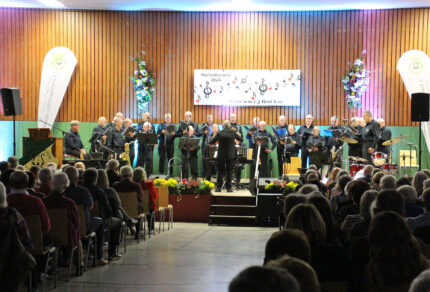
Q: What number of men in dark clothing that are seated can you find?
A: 1